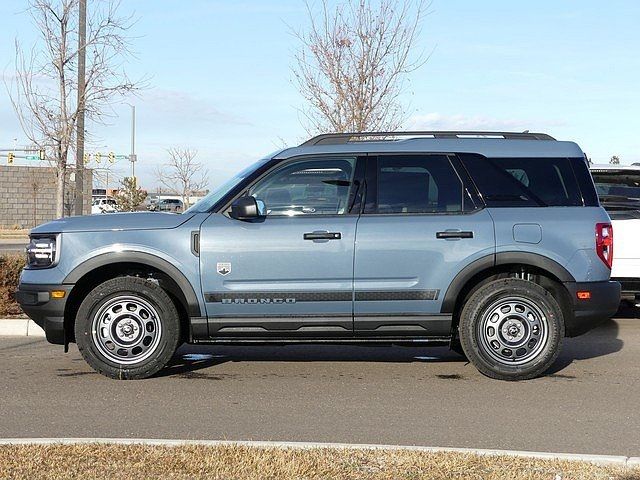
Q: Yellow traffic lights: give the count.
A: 5